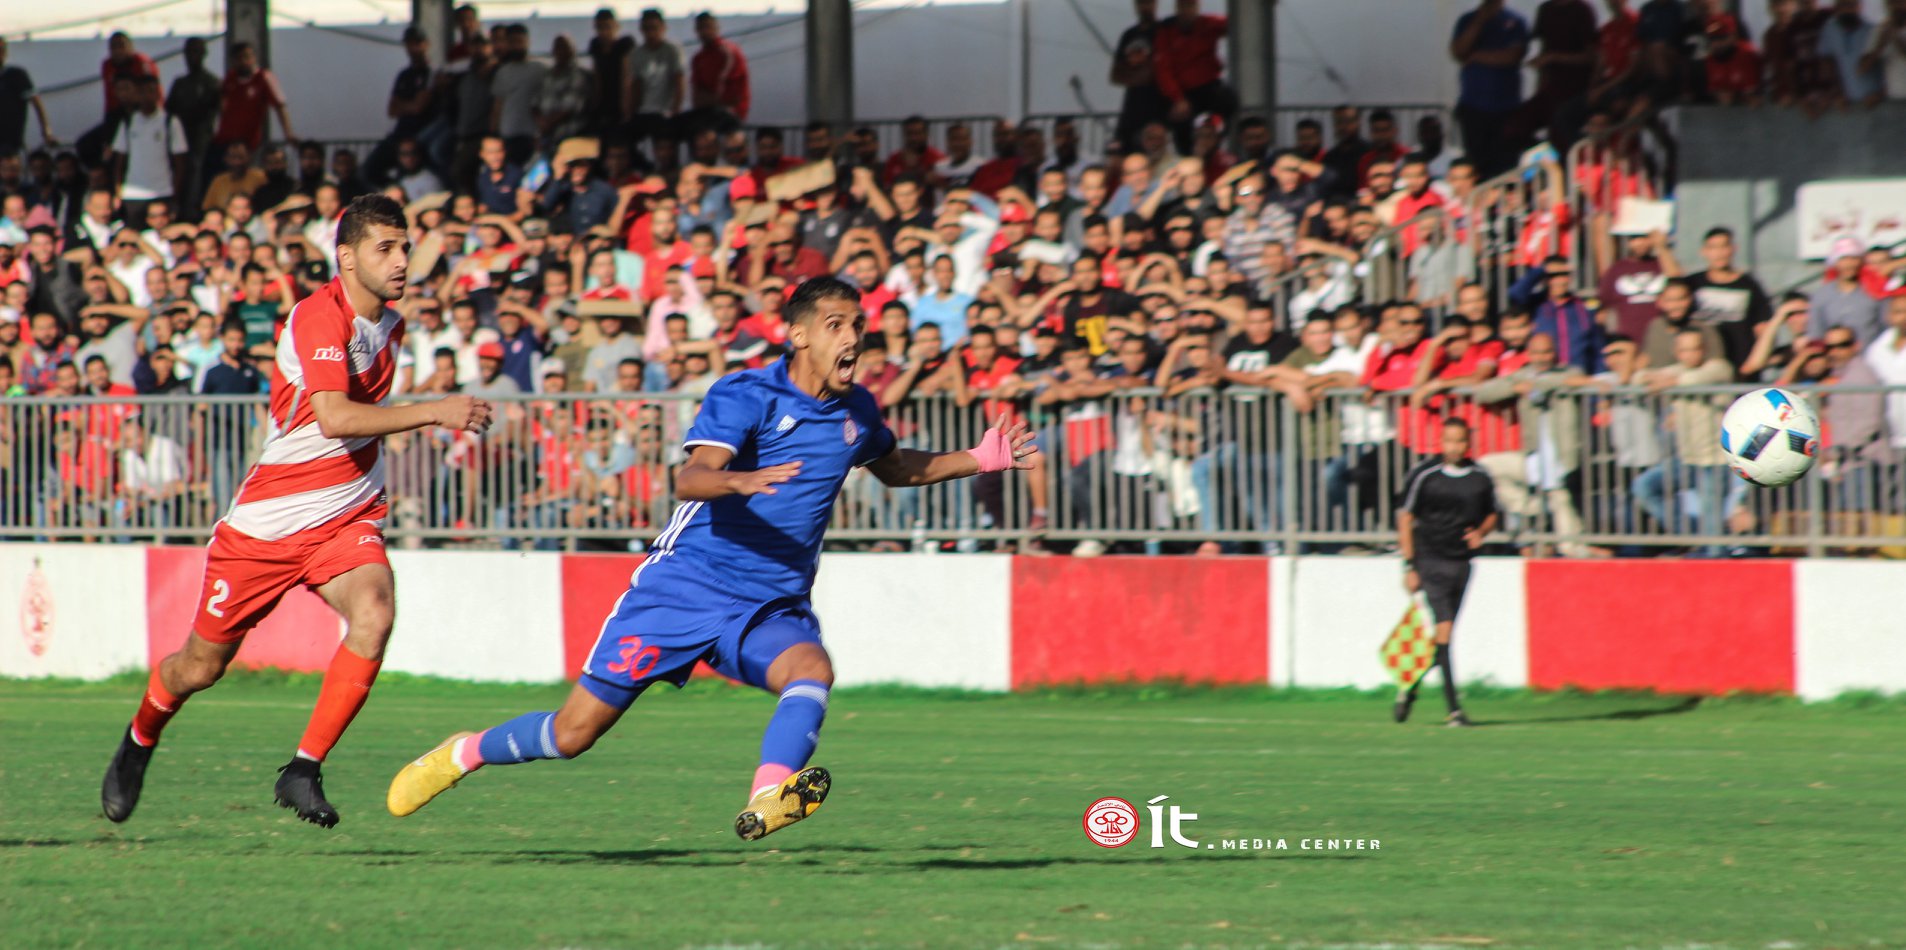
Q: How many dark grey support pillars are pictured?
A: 4